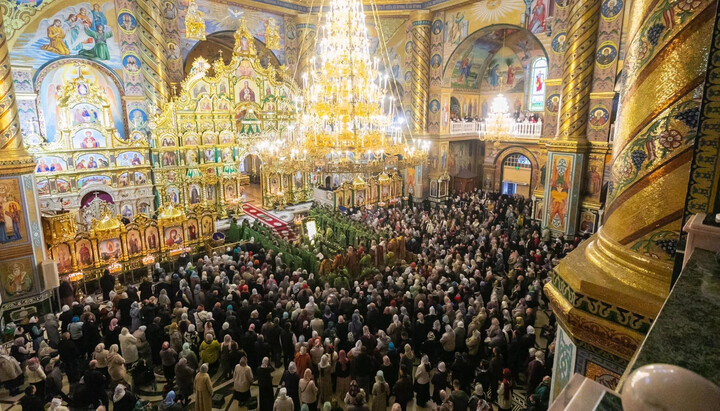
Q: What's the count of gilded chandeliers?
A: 2